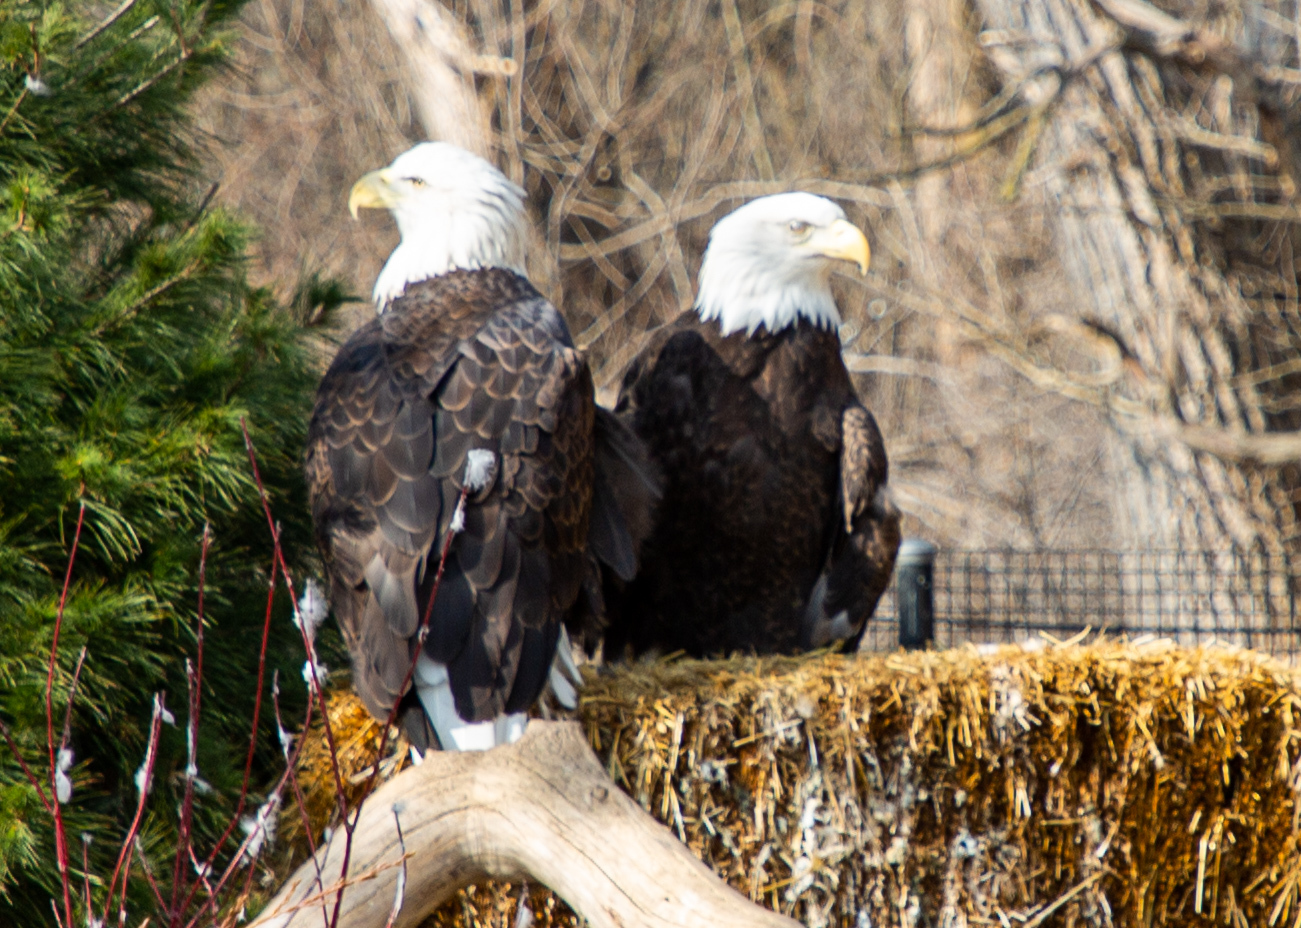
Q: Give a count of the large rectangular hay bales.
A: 1